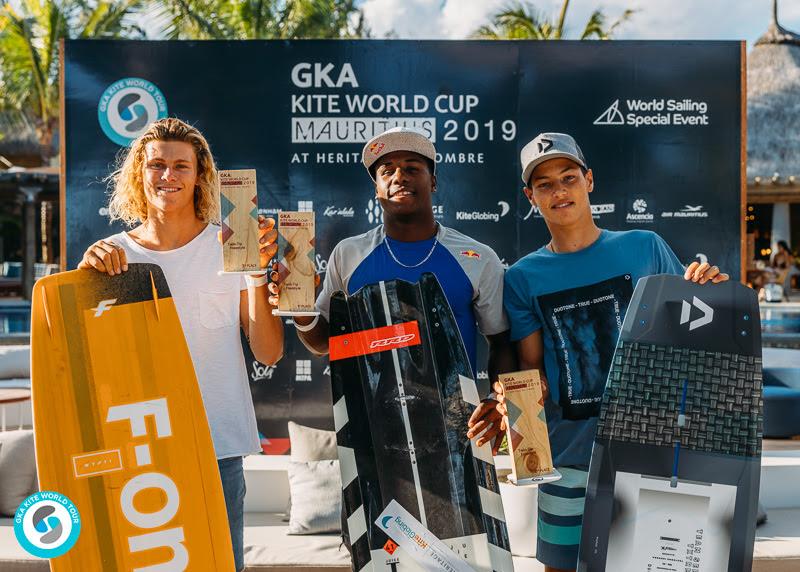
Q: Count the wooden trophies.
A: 3